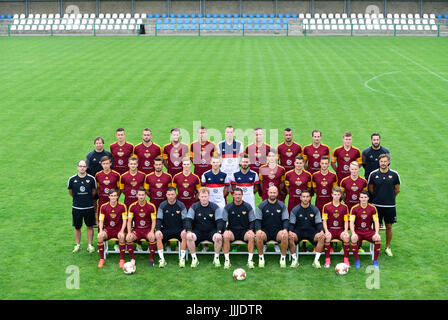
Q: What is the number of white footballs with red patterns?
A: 3